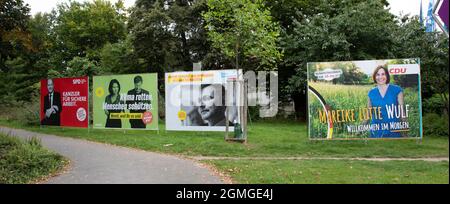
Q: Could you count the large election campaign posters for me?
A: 4